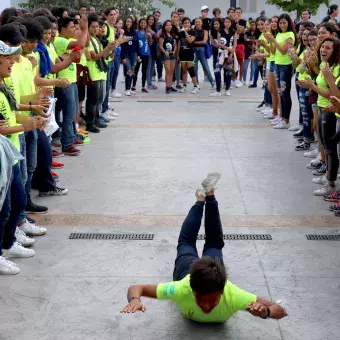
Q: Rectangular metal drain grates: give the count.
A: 3